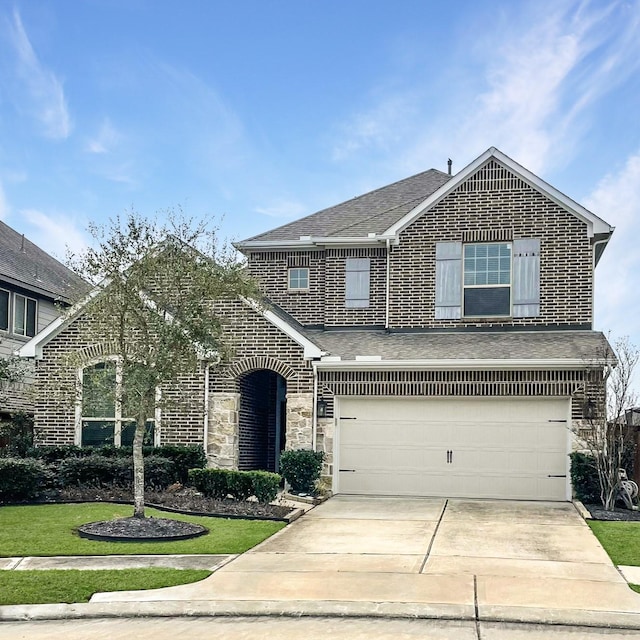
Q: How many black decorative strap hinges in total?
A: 4